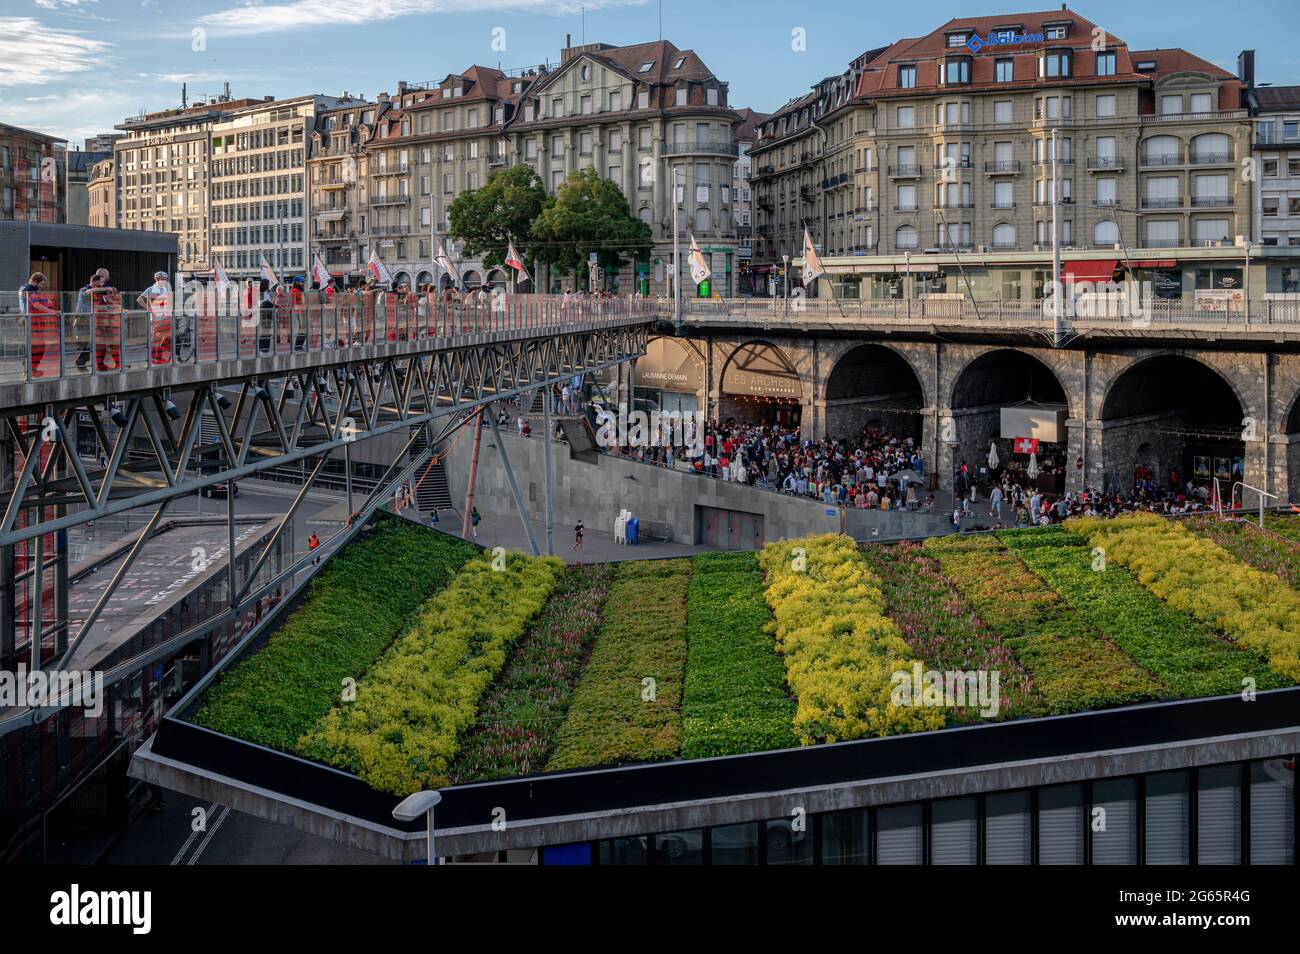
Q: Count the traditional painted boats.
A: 0